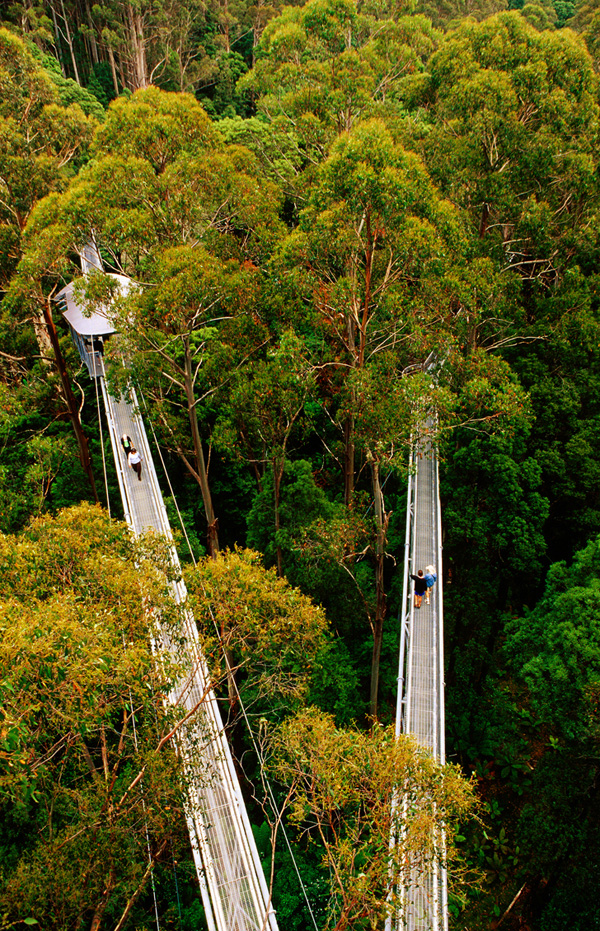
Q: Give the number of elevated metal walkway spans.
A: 2